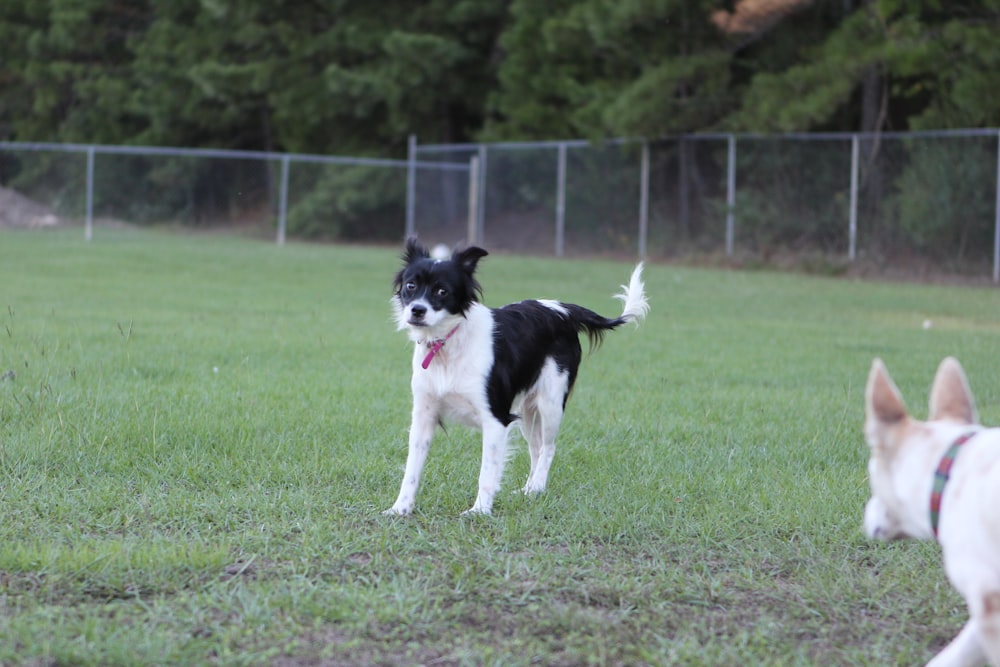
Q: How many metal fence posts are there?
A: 10